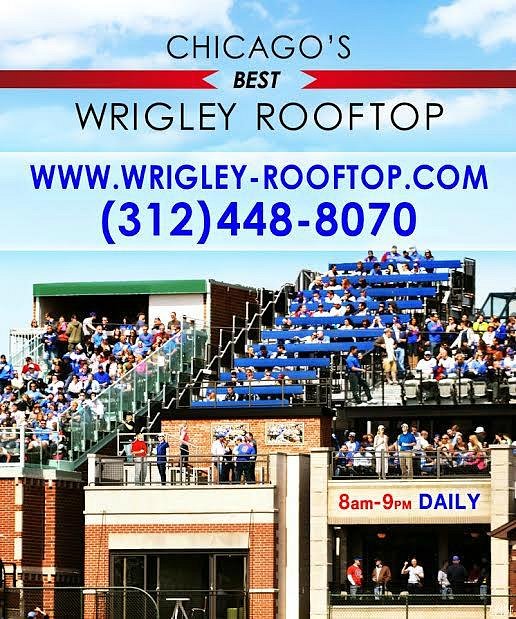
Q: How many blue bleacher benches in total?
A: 11